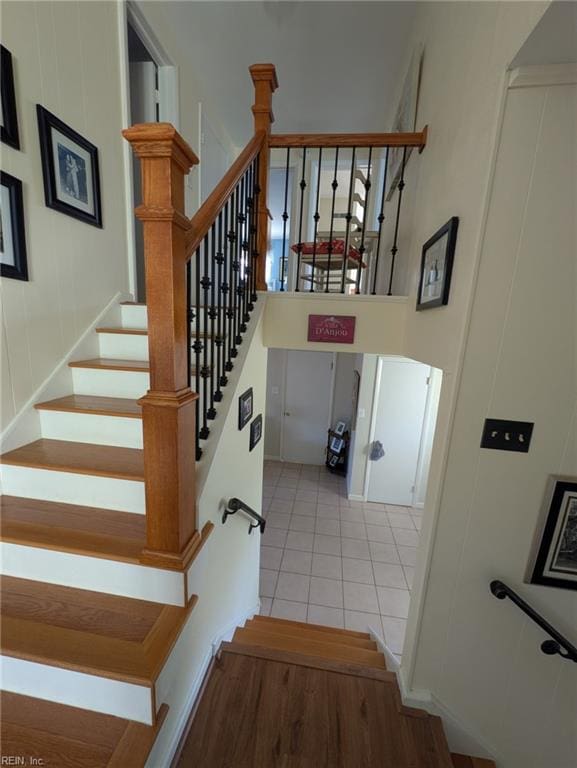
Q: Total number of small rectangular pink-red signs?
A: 1